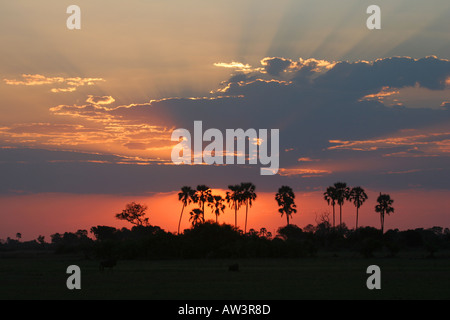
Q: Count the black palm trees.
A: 11